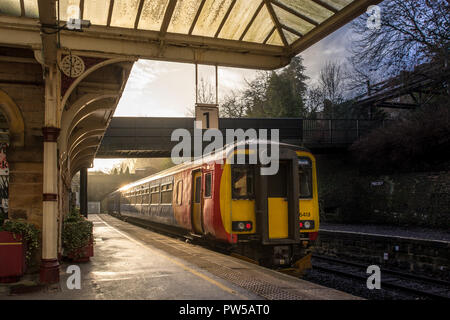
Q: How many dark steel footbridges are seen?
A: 1